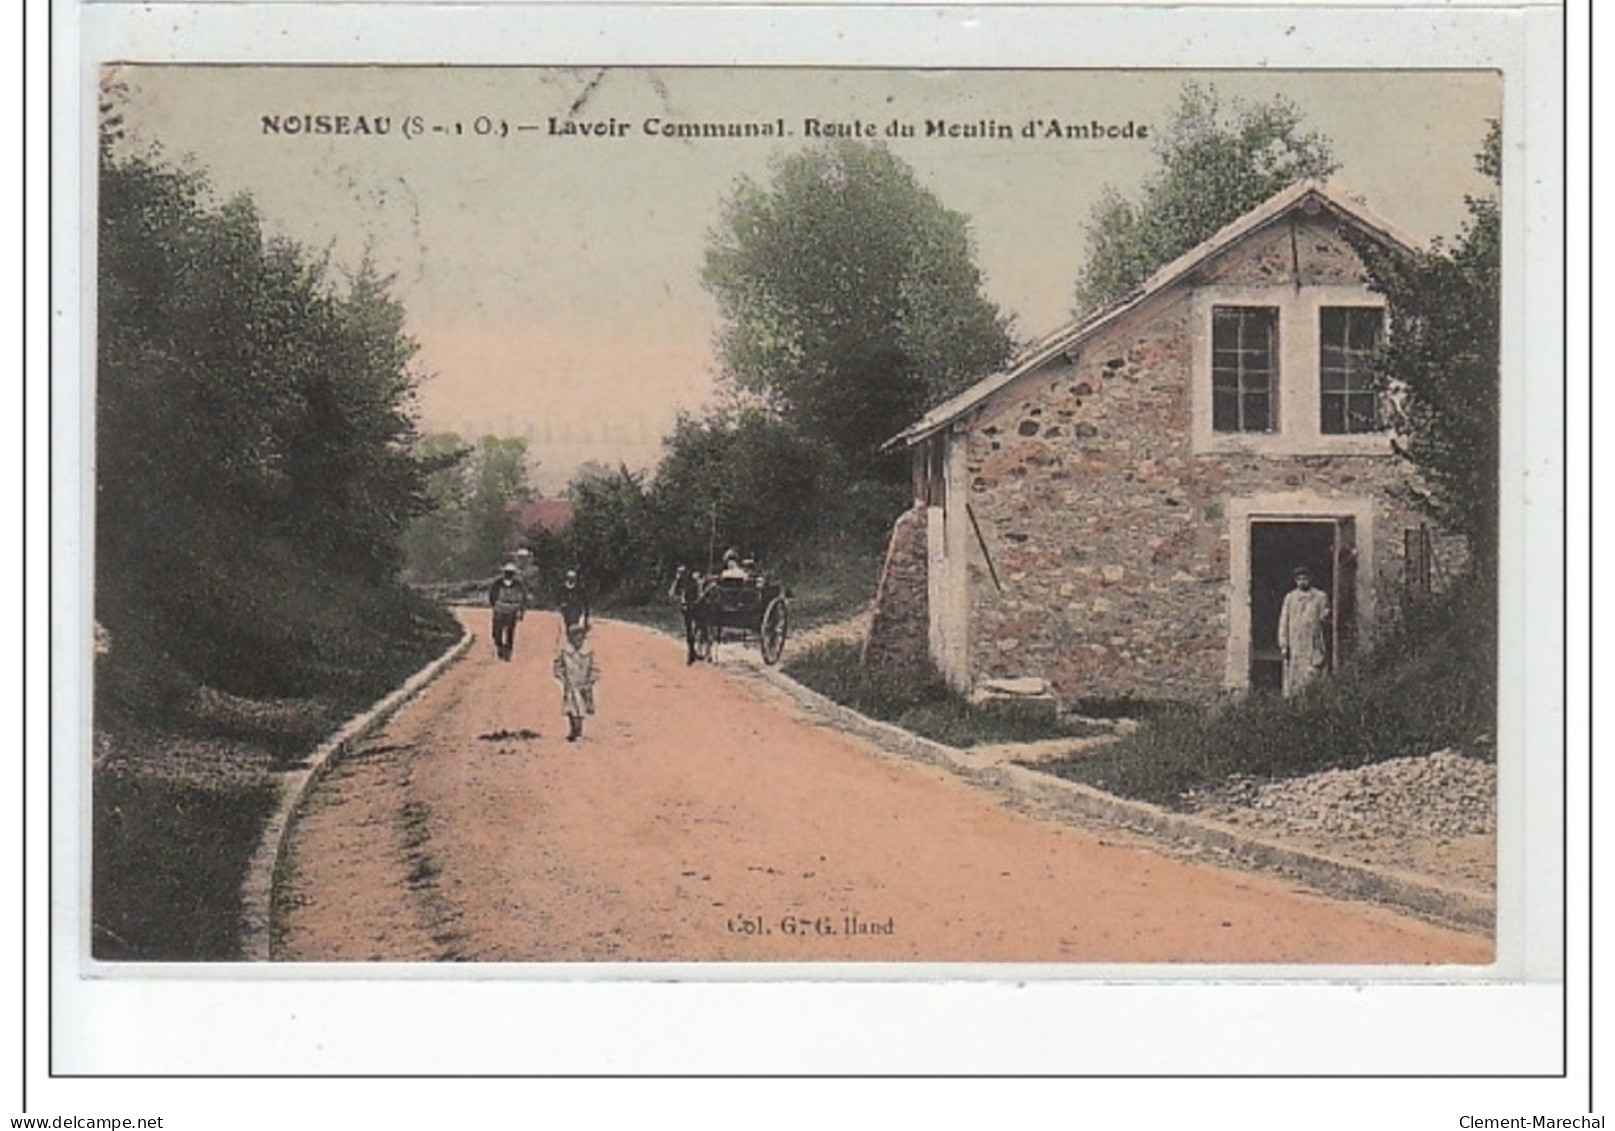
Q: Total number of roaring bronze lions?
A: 0